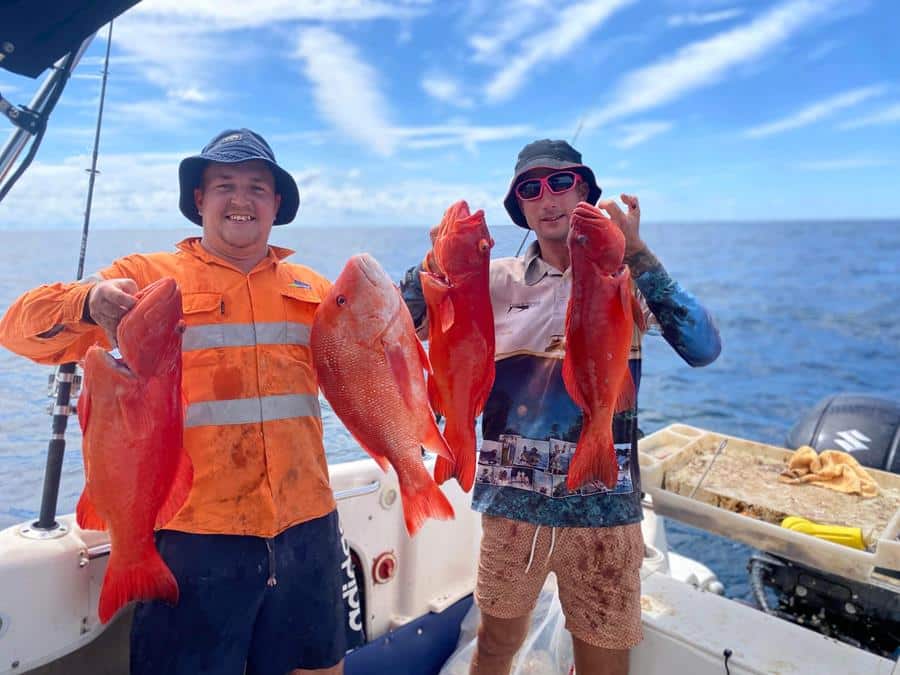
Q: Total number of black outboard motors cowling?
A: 1